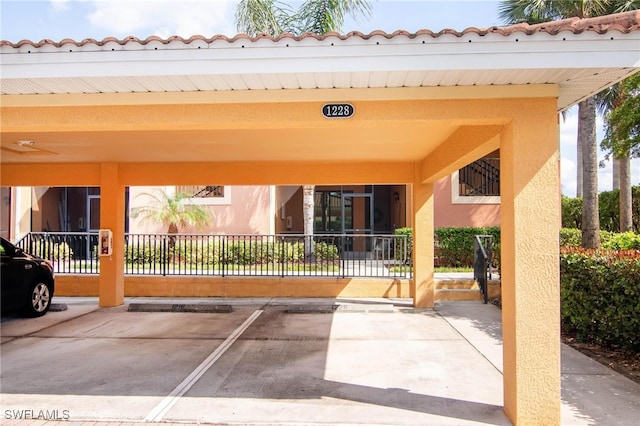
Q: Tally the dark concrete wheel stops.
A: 3